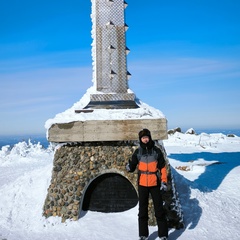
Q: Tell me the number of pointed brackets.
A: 8